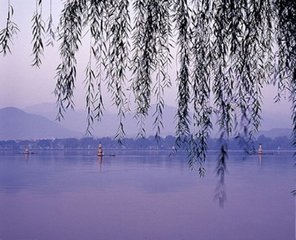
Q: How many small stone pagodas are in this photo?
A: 3